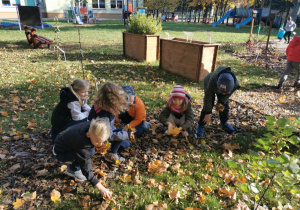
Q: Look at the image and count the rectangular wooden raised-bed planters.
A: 2